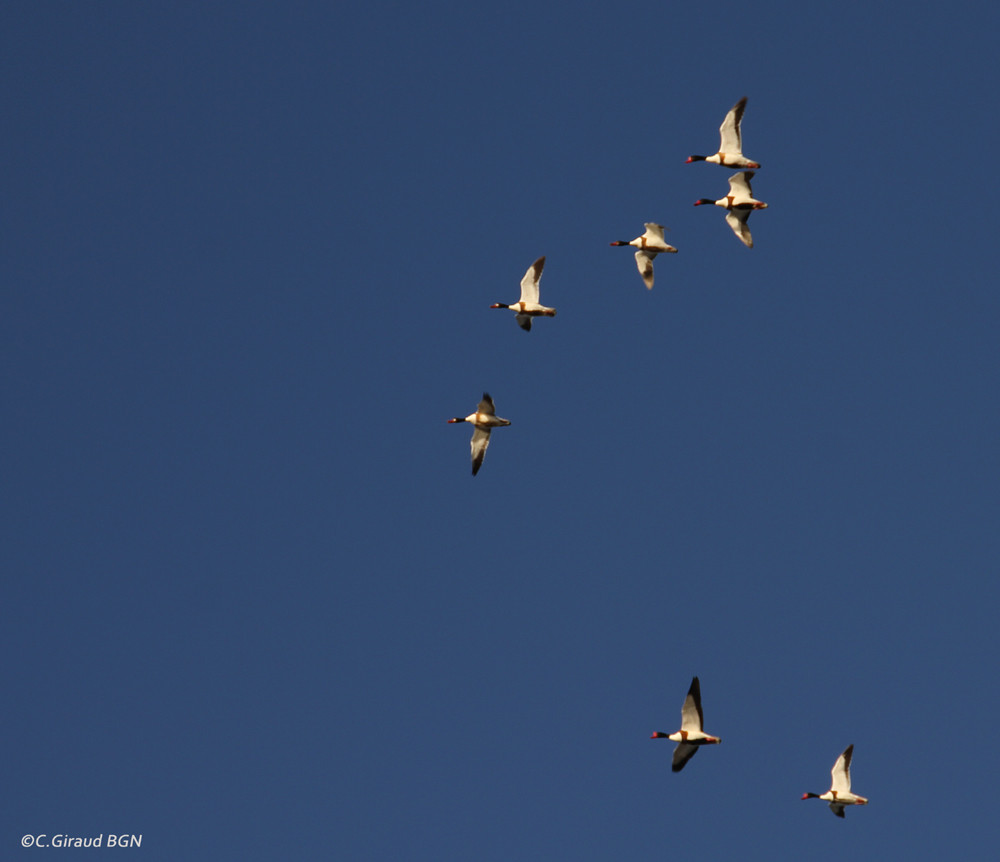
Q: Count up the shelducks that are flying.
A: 7